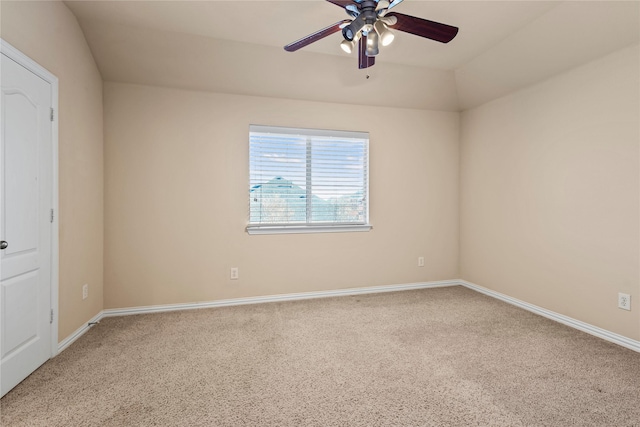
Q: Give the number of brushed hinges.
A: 3